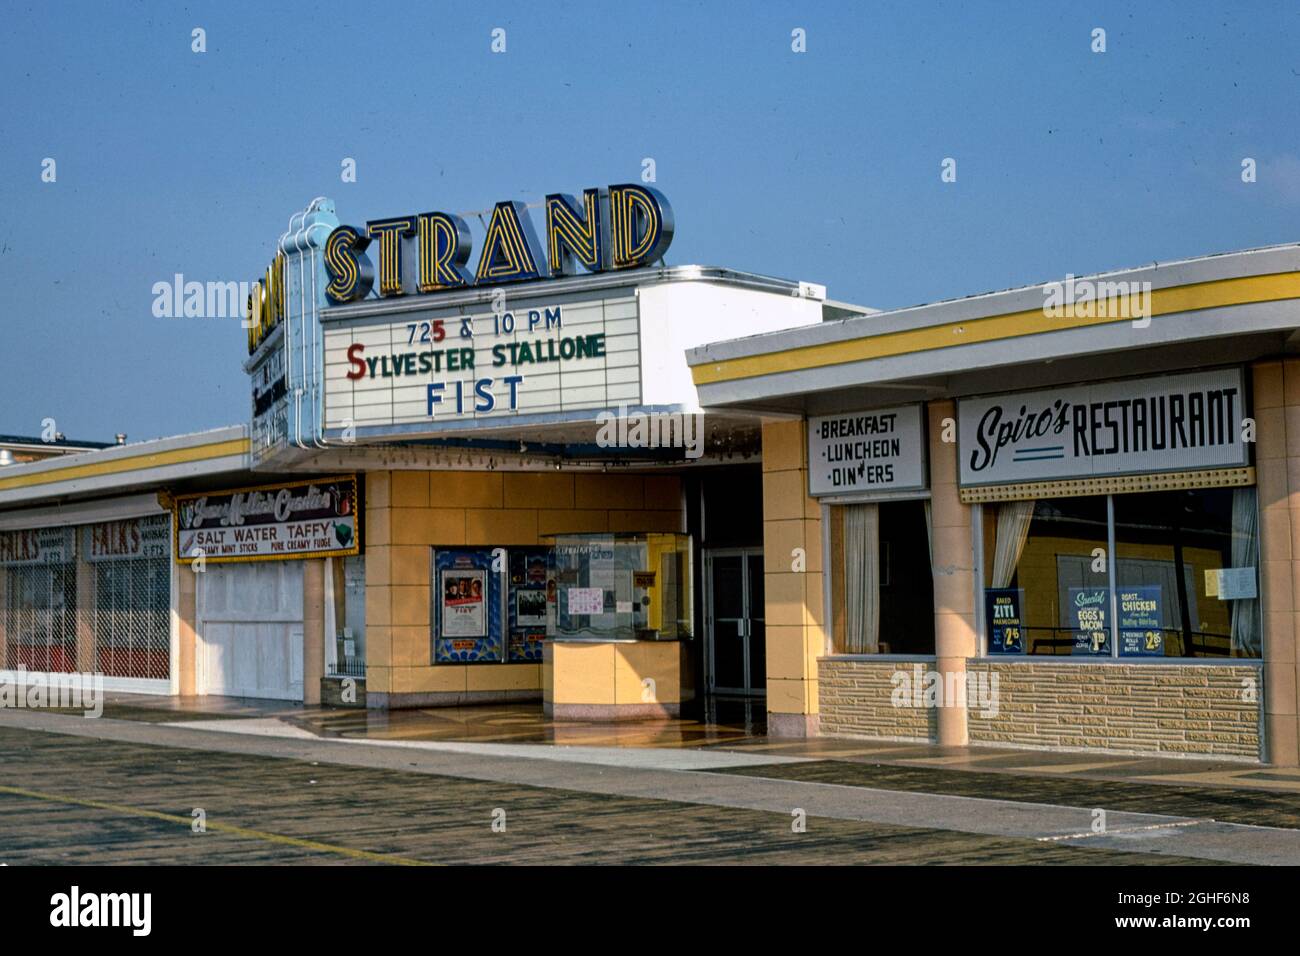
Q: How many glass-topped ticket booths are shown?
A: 1